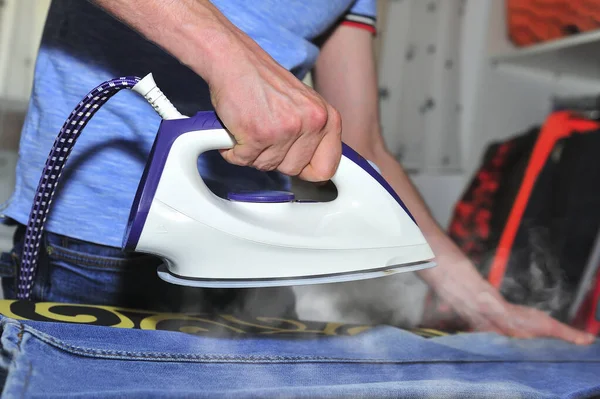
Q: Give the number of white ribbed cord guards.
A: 1